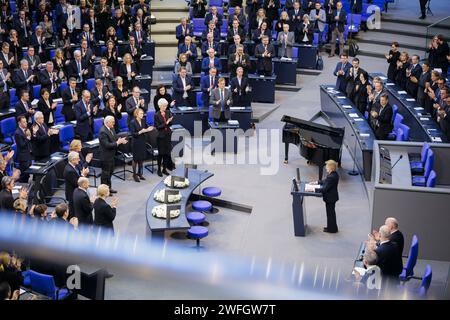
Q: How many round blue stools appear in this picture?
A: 4